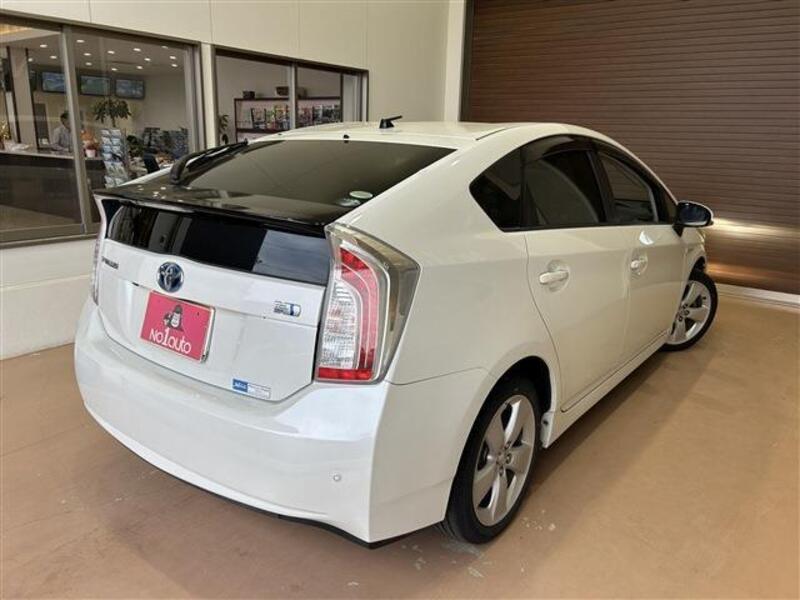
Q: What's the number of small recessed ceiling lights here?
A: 14